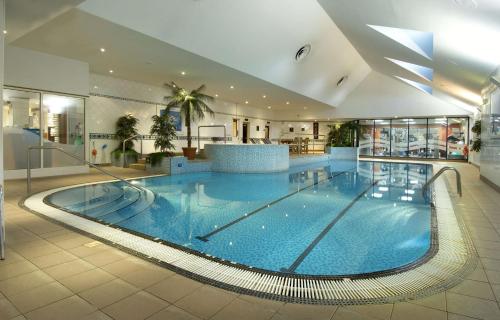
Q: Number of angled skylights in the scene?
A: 3